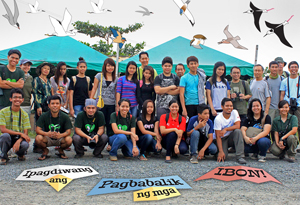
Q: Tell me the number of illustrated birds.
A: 11